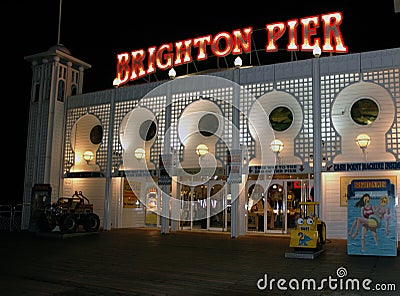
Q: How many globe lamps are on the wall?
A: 5